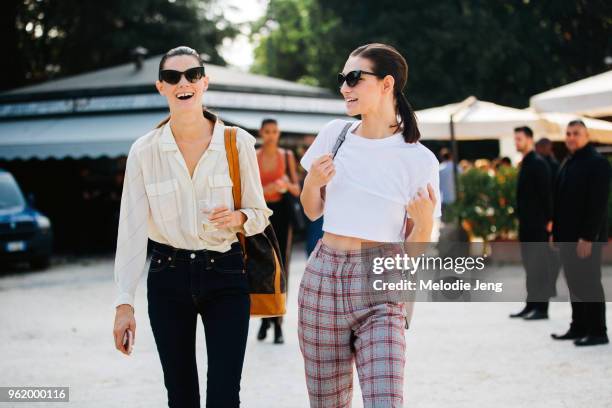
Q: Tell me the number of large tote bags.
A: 1